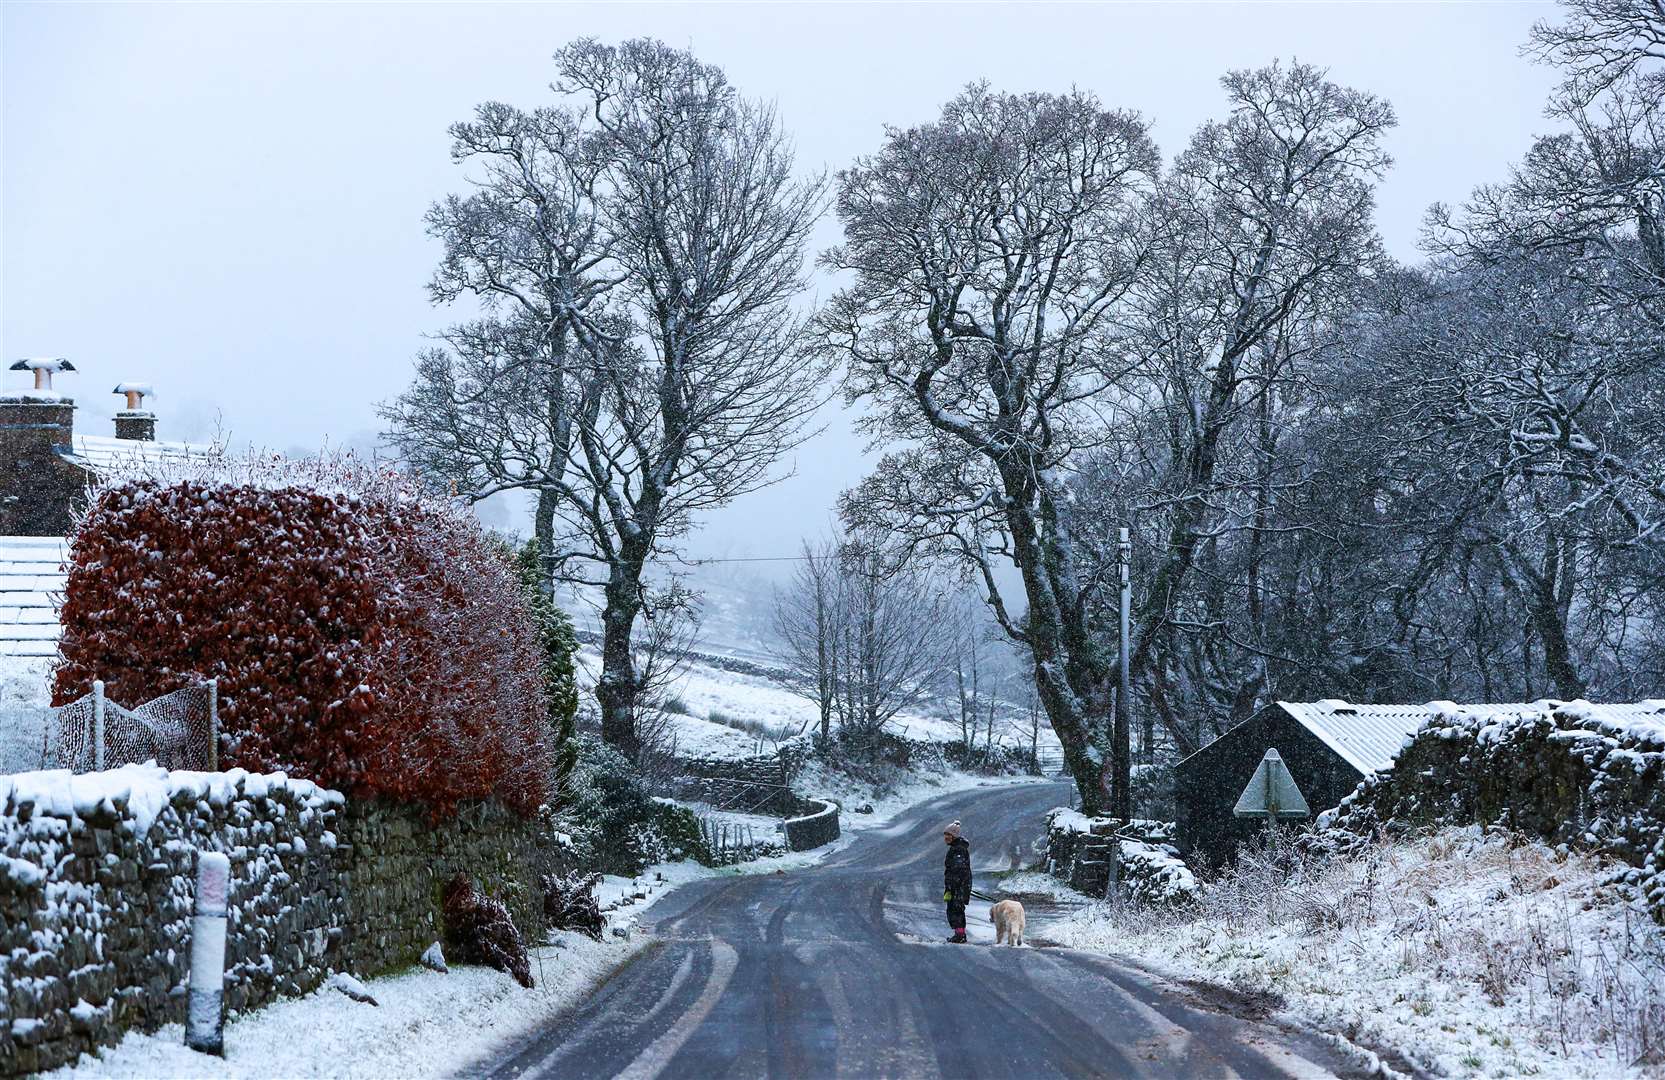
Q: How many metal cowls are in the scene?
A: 2